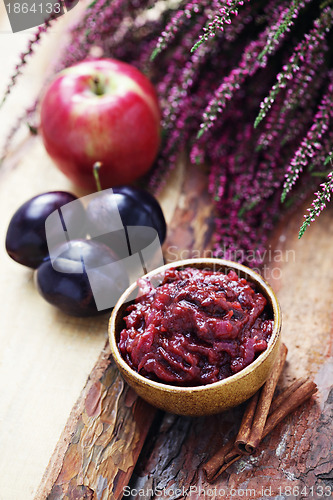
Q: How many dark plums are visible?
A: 3